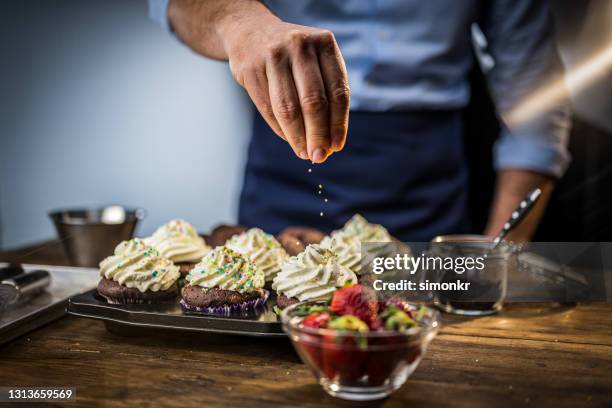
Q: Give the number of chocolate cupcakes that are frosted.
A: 6